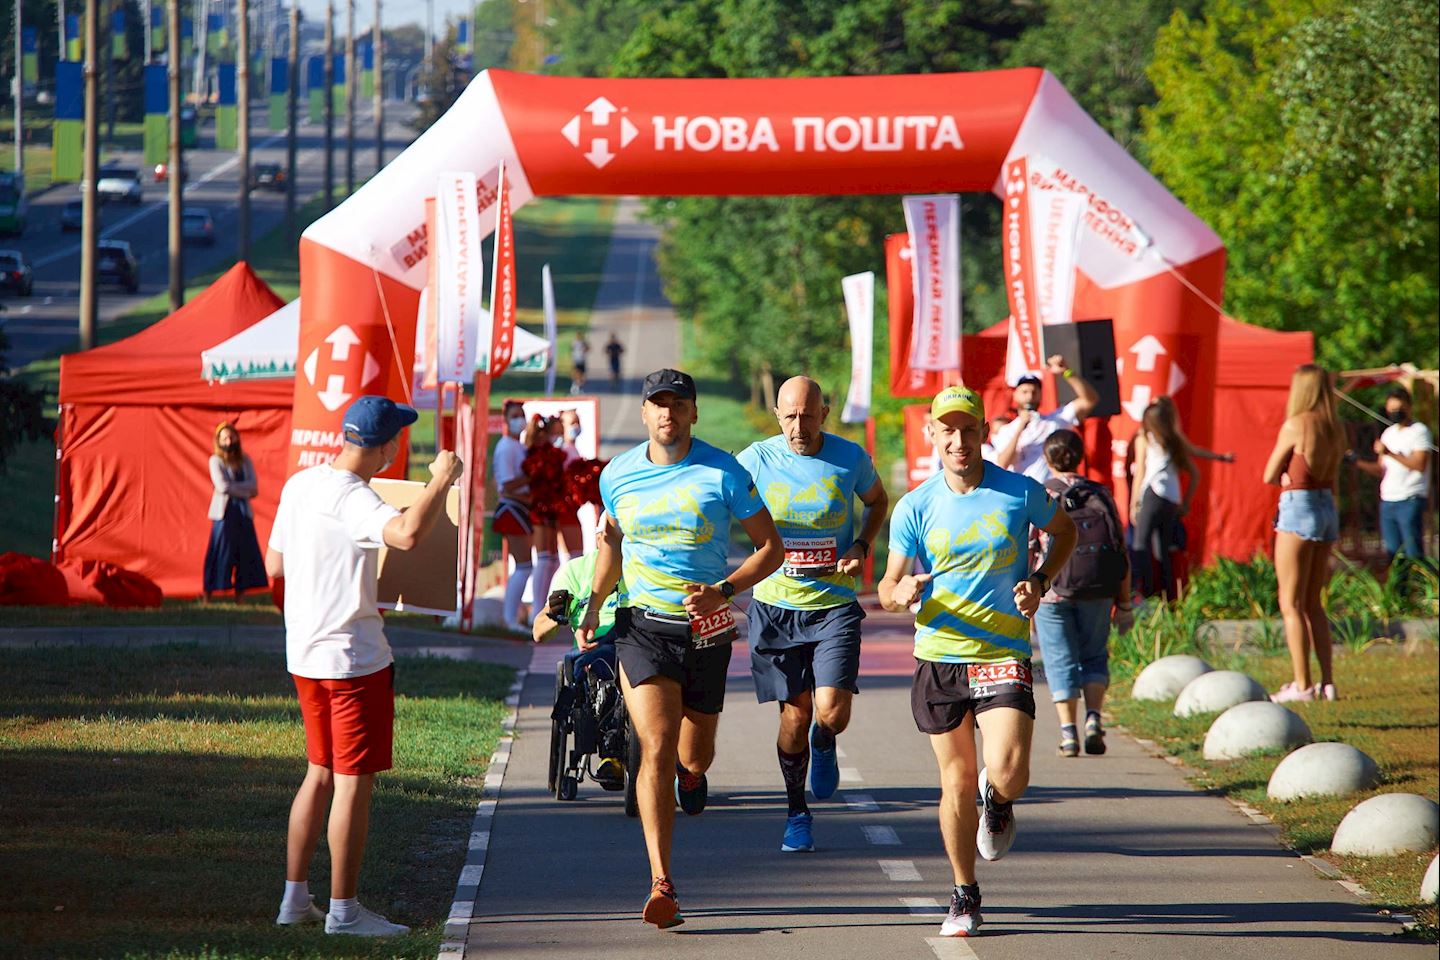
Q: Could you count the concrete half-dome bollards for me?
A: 6